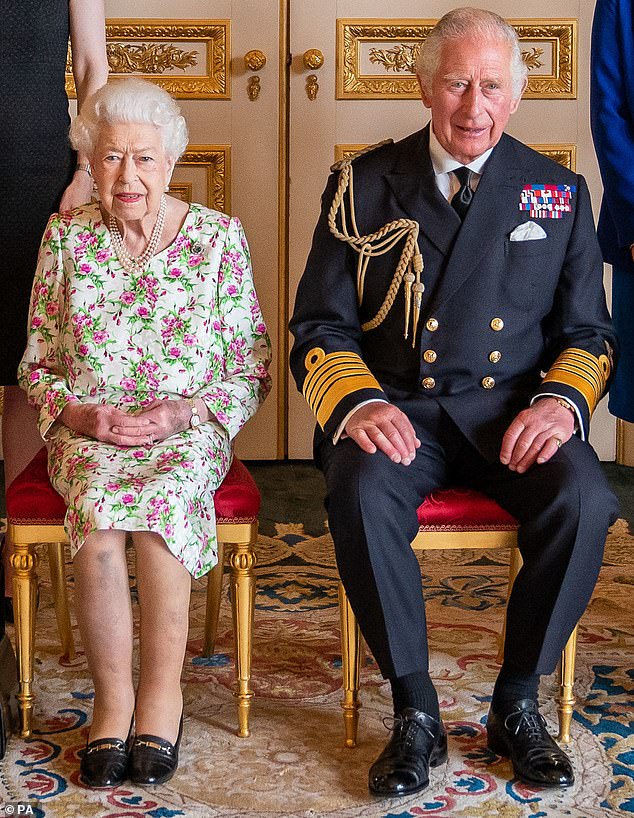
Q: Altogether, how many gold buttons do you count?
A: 6